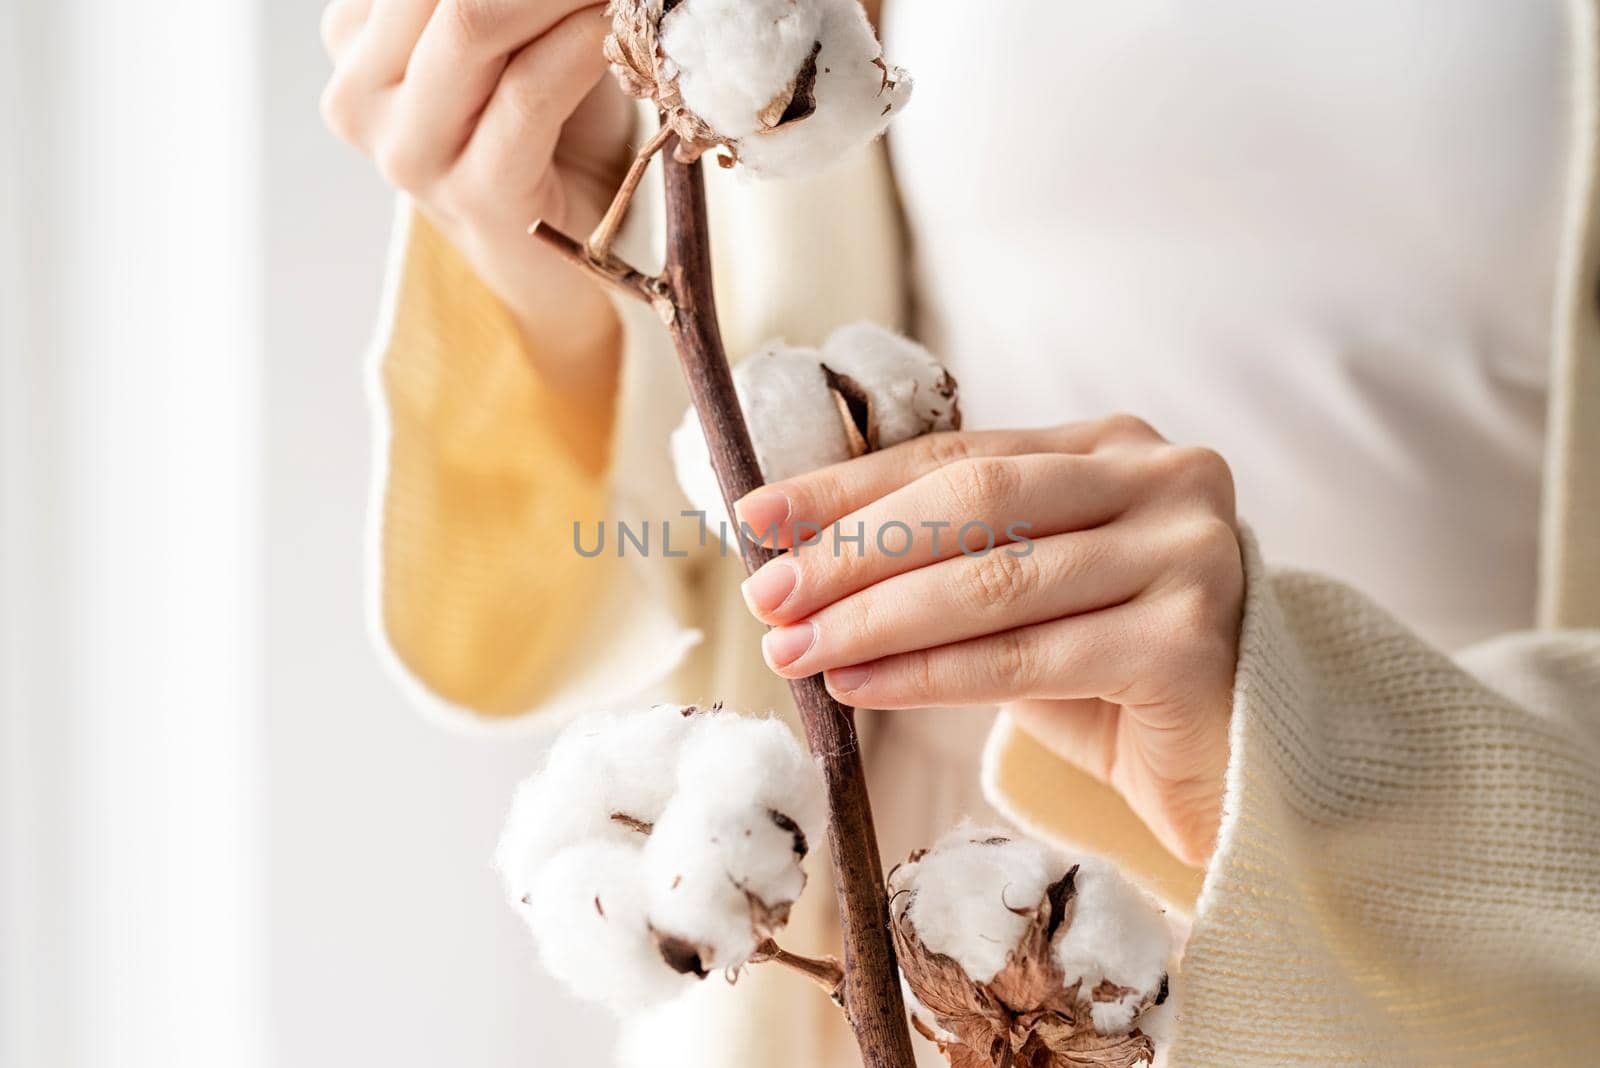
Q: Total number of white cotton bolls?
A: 4